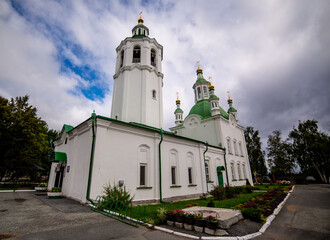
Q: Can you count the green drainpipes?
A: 4